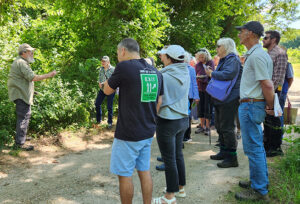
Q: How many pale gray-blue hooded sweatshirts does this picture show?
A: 1